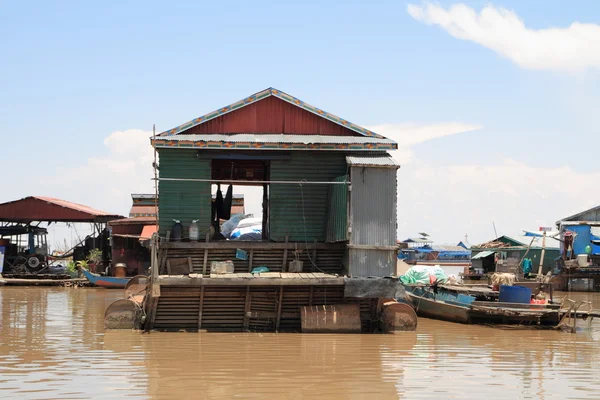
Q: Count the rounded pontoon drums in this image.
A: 4